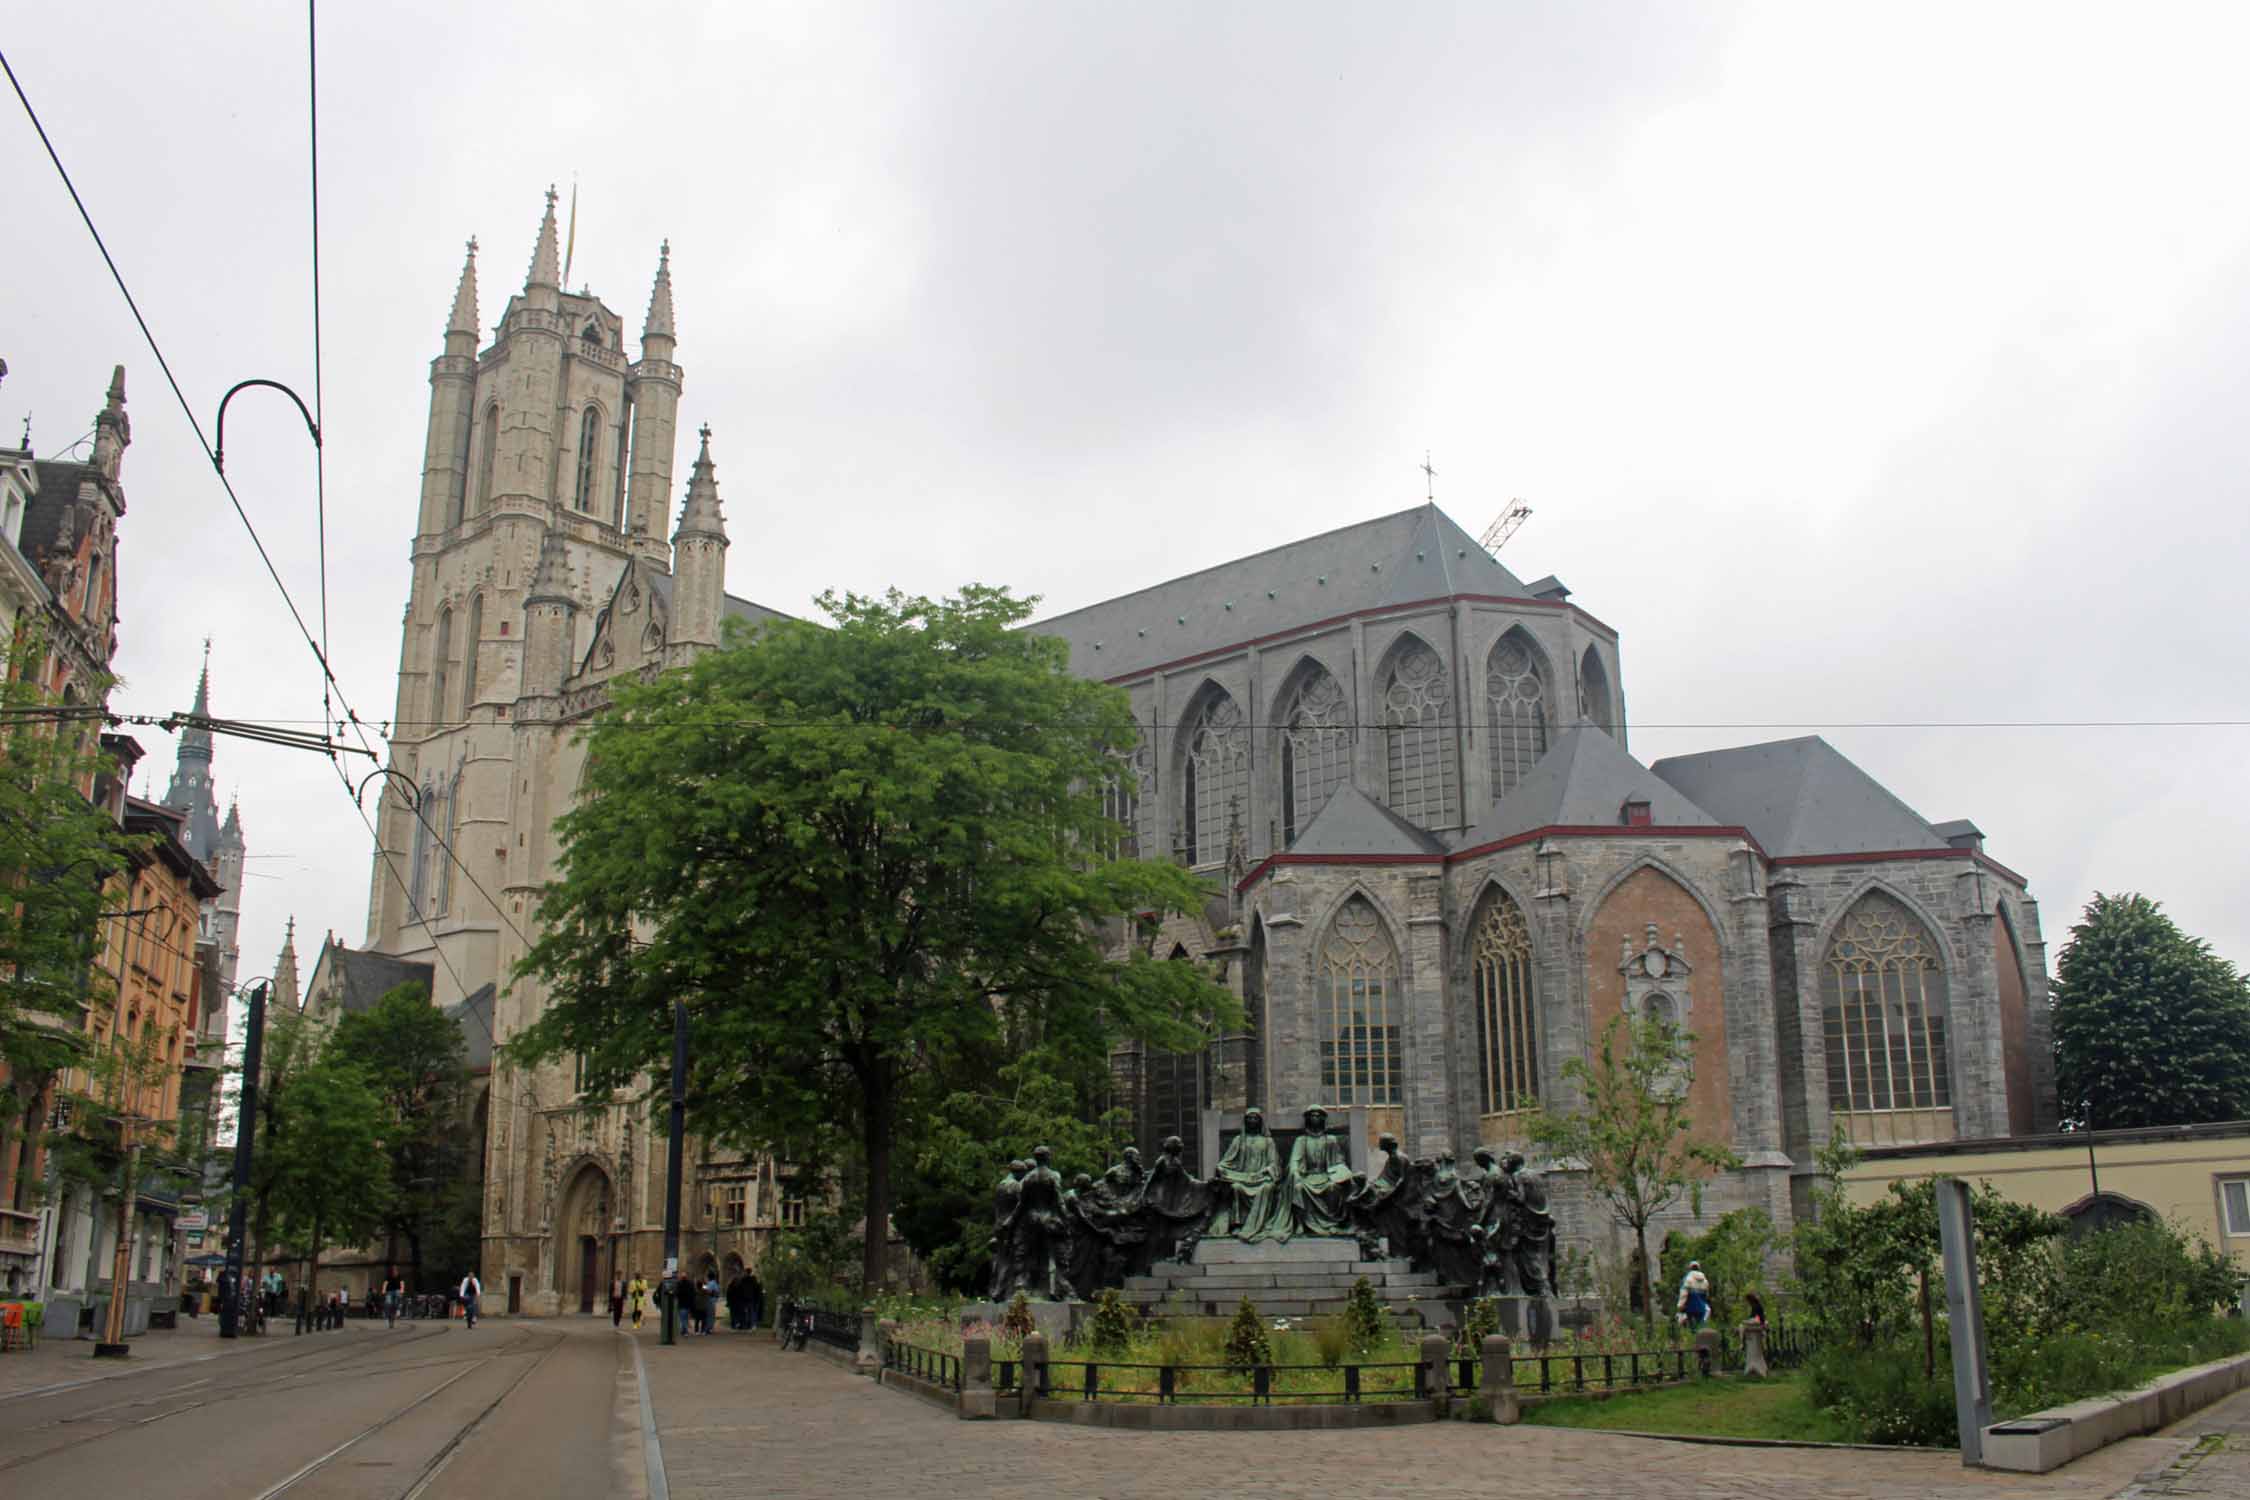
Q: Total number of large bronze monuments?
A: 1